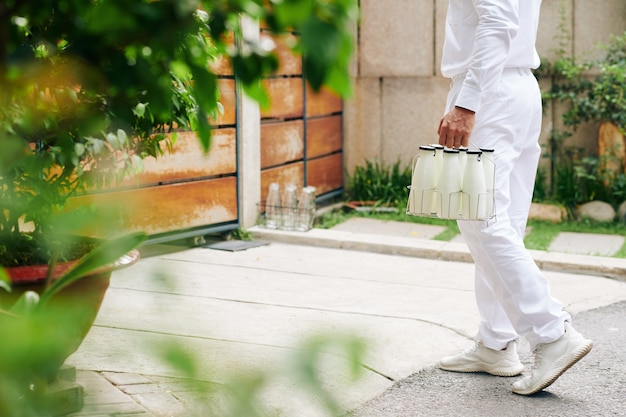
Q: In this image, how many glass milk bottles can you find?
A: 9